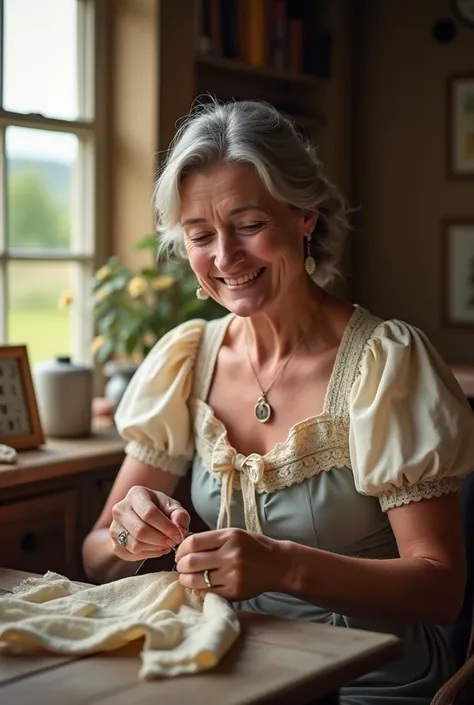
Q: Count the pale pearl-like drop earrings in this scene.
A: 2